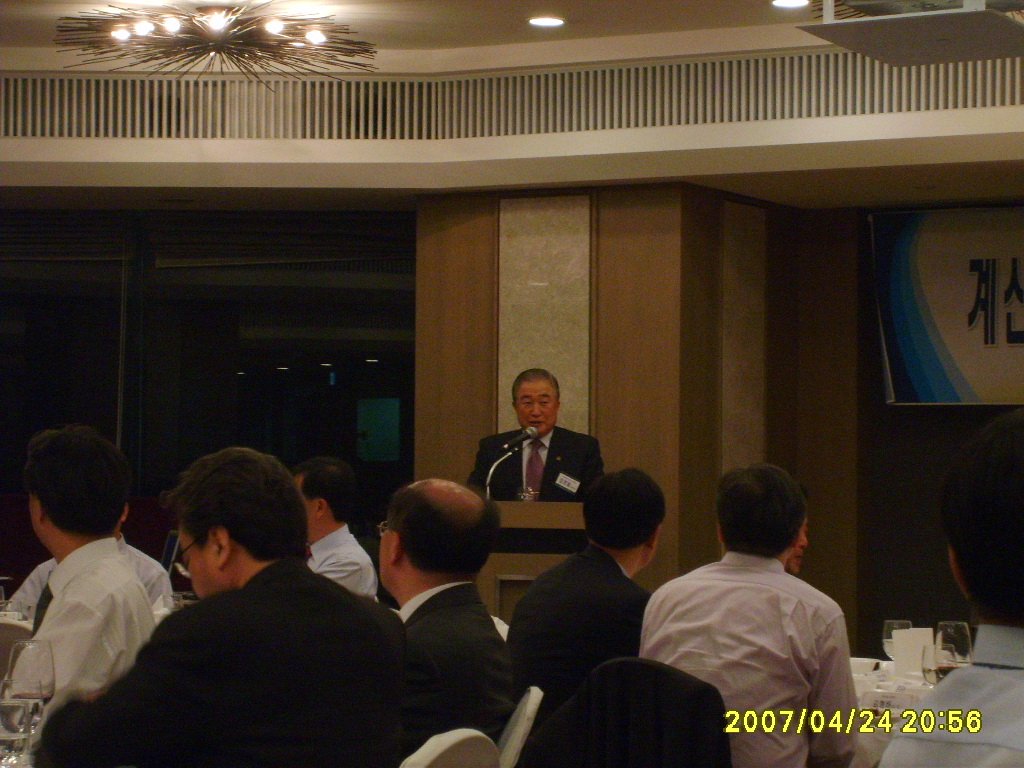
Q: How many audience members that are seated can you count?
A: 9